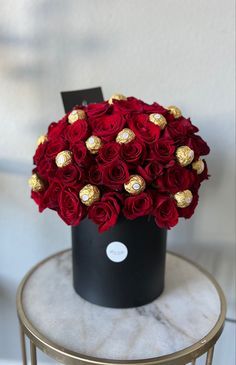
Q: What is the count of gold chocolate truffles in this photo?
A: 14